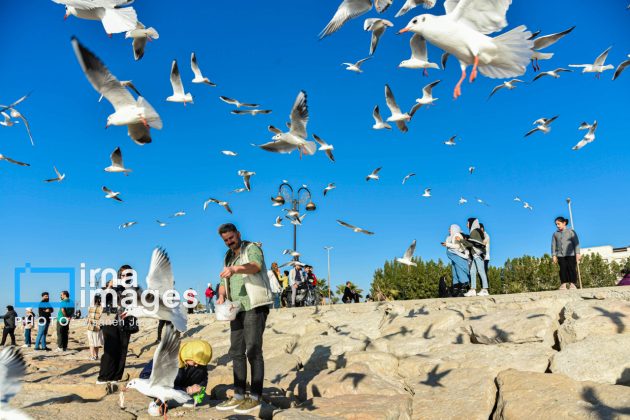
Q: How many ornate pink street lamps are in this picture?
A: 0